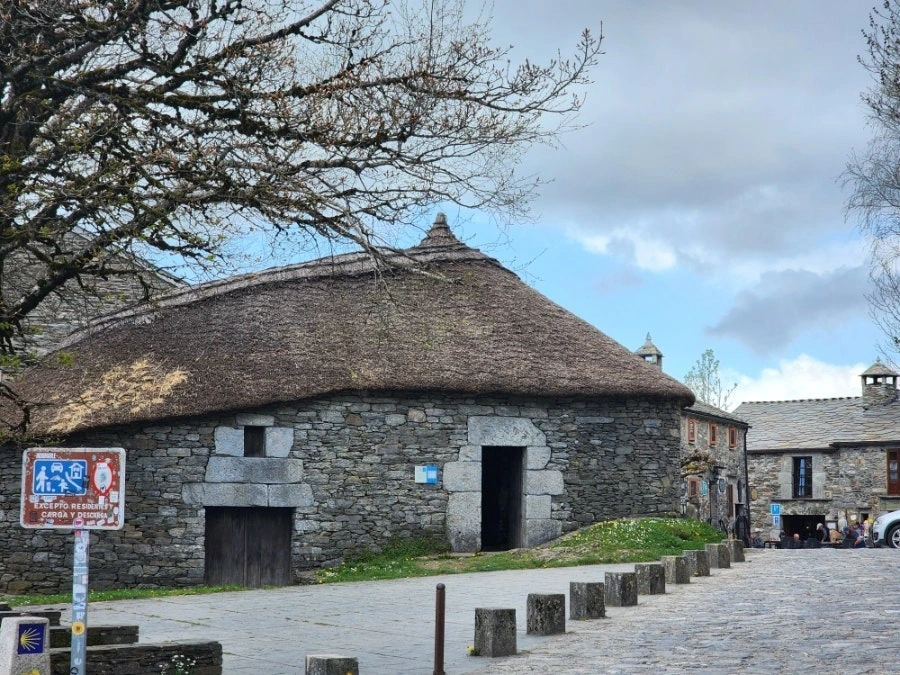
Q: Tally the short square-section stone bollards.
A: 10